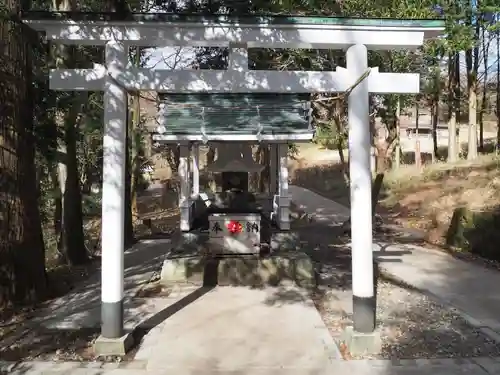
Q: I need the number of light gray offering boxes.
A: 1